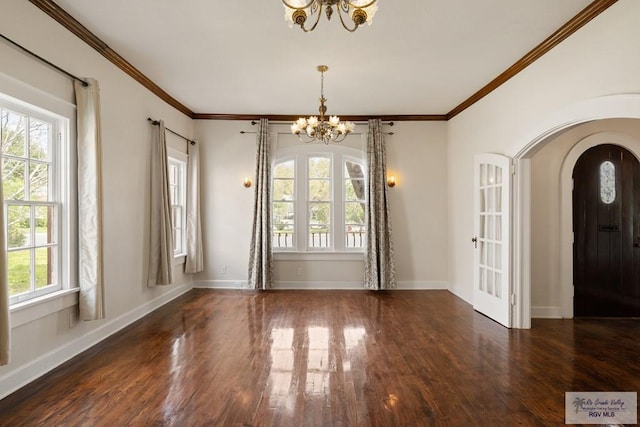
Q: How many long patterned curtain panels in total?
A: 2